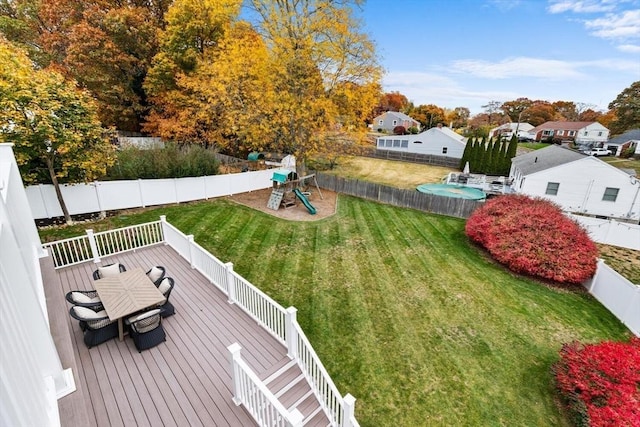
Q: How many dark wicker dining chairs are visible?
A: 6